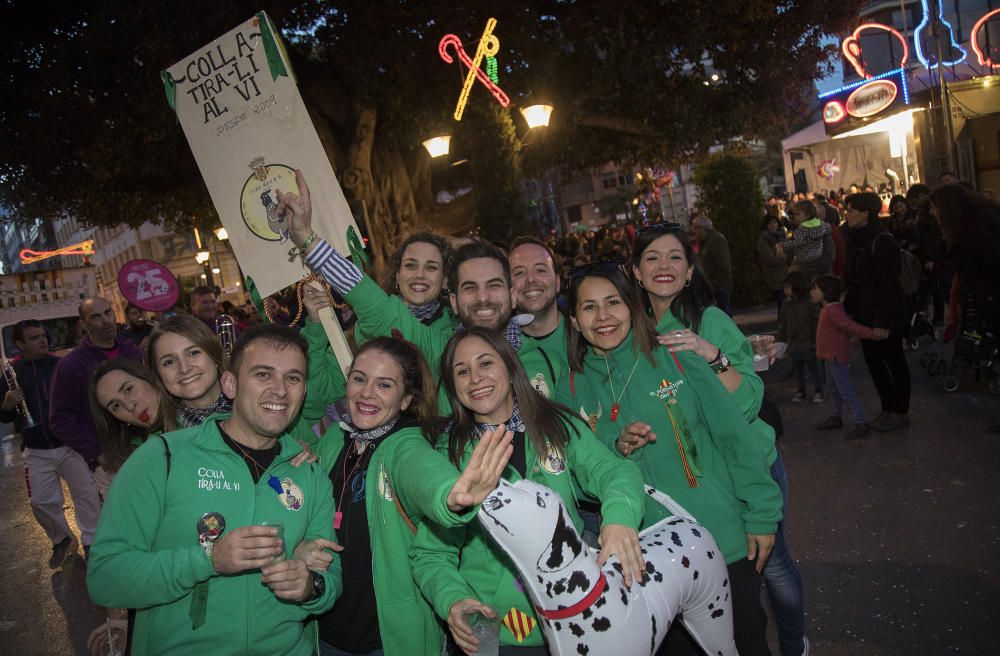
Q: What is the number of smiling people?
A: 9